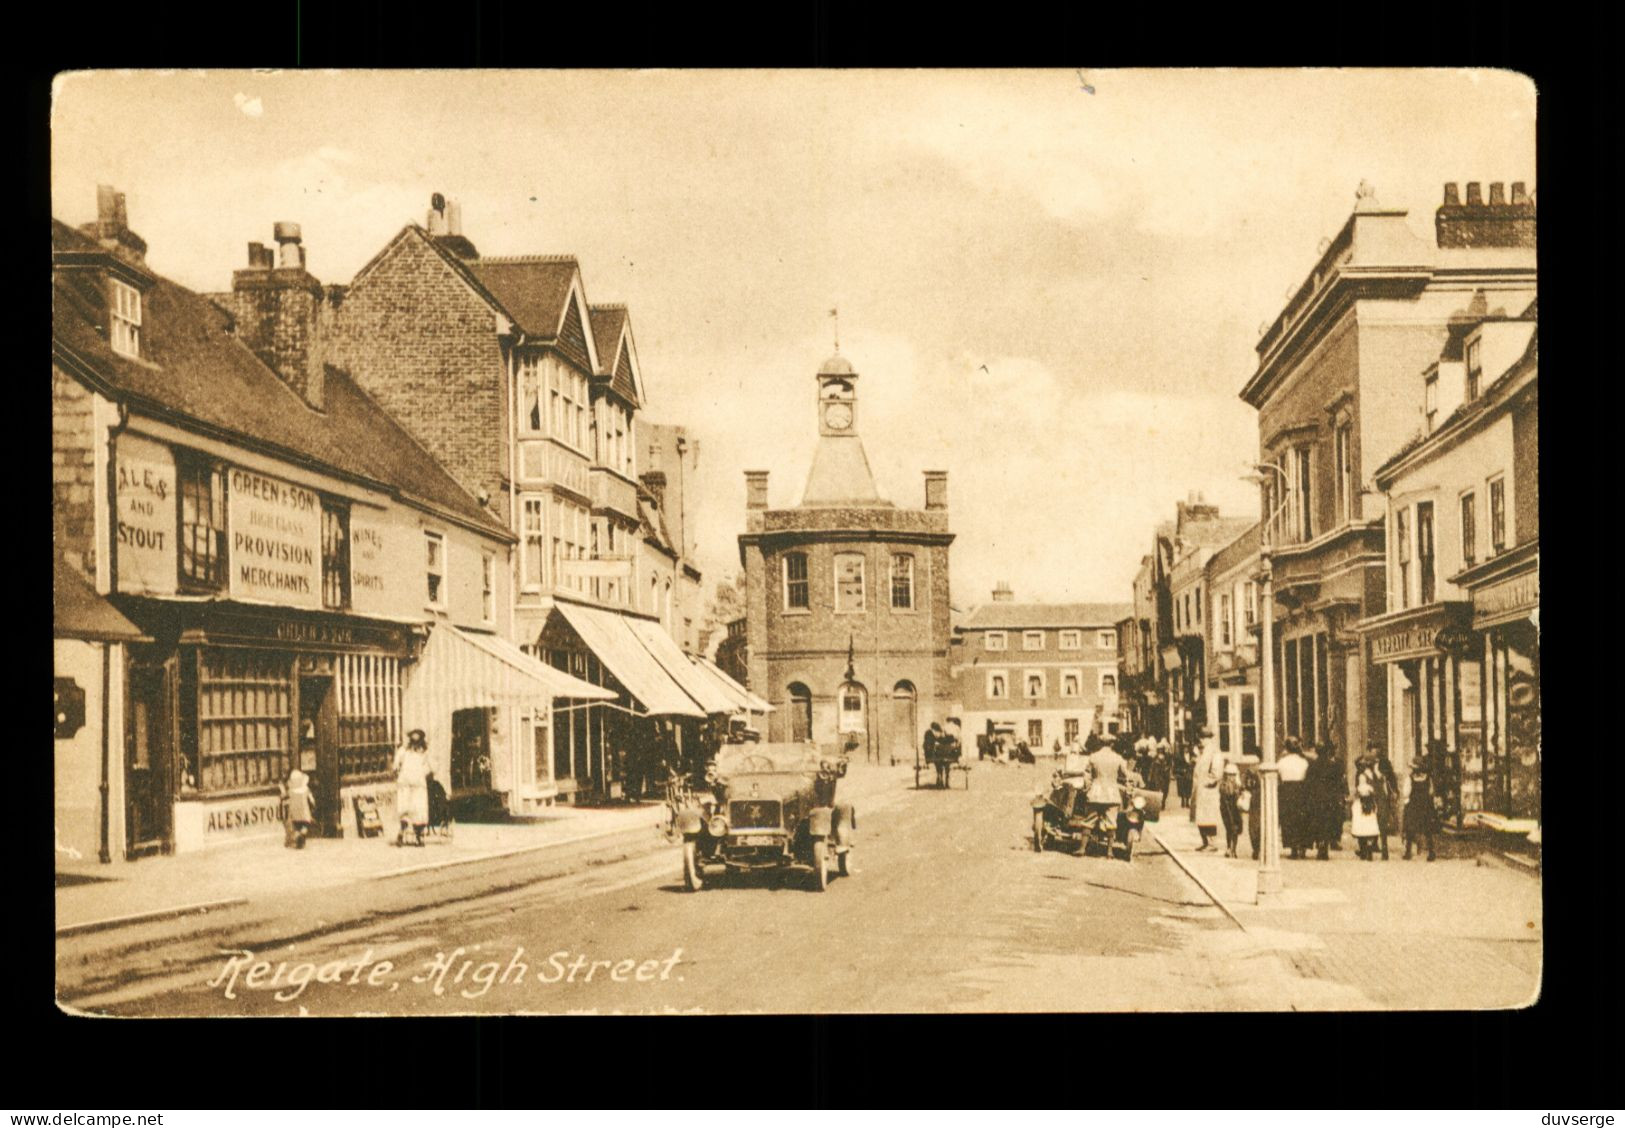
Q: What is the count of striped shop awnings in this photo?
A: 1